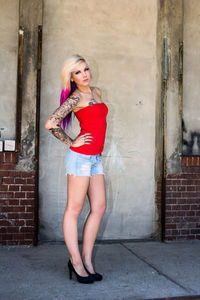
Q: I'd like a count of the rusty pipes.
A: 4